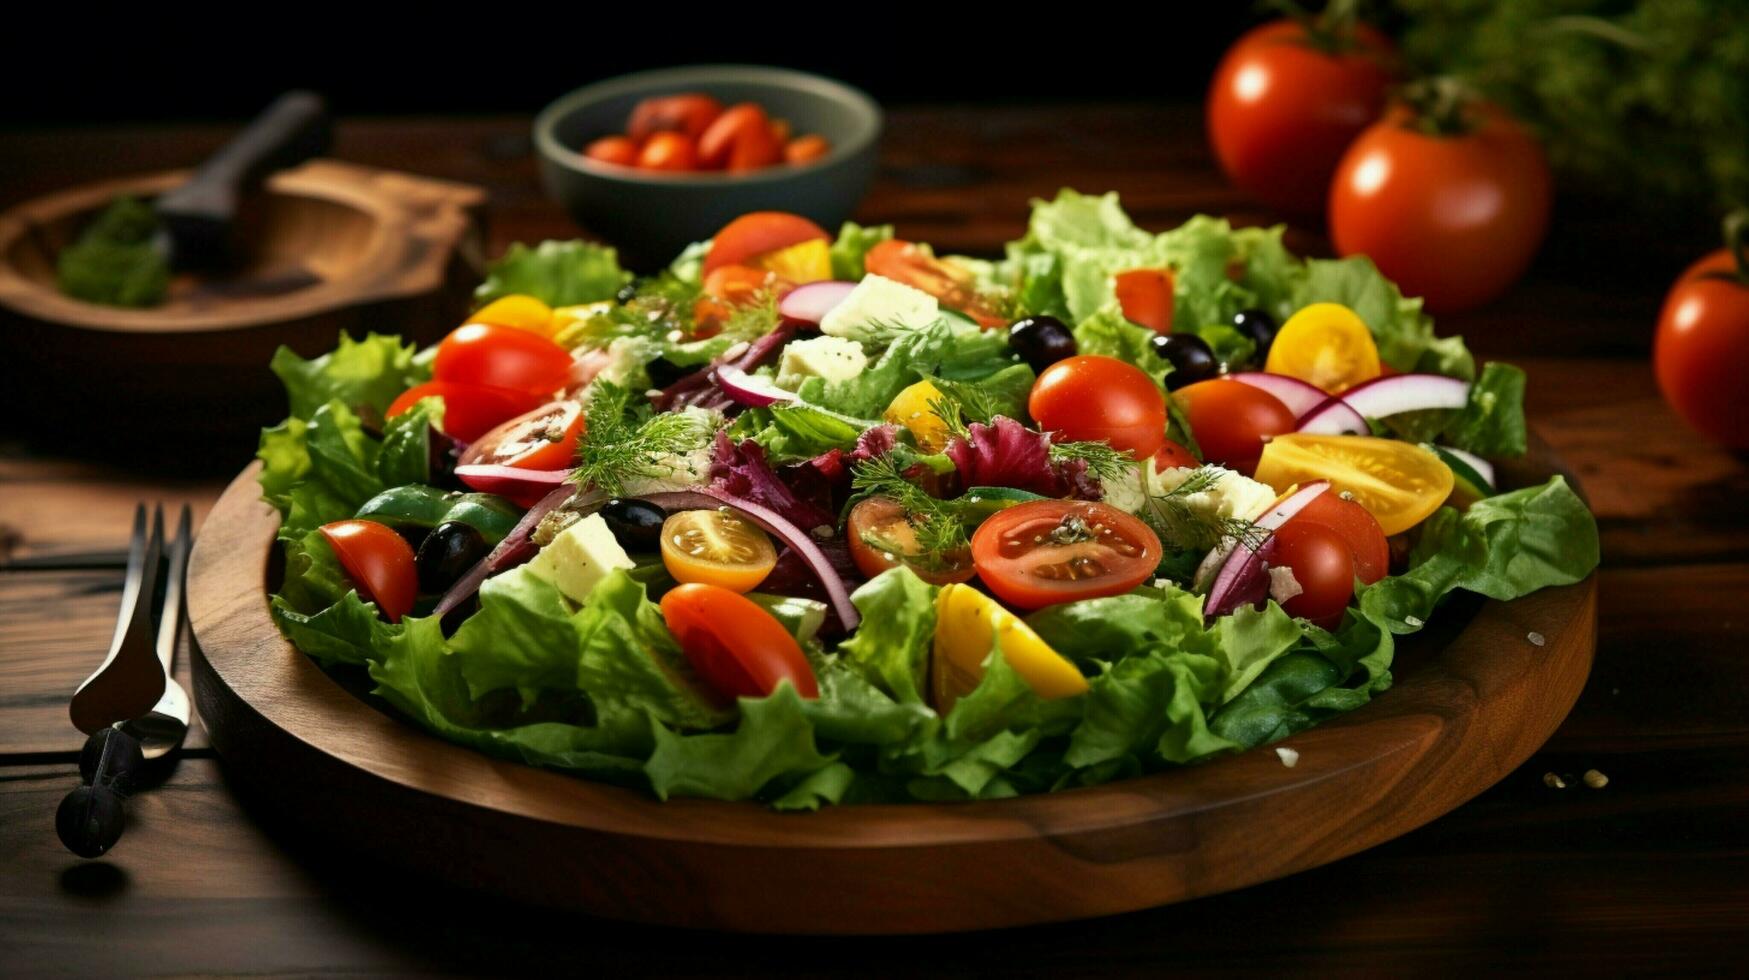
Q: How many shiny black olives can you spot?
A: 5